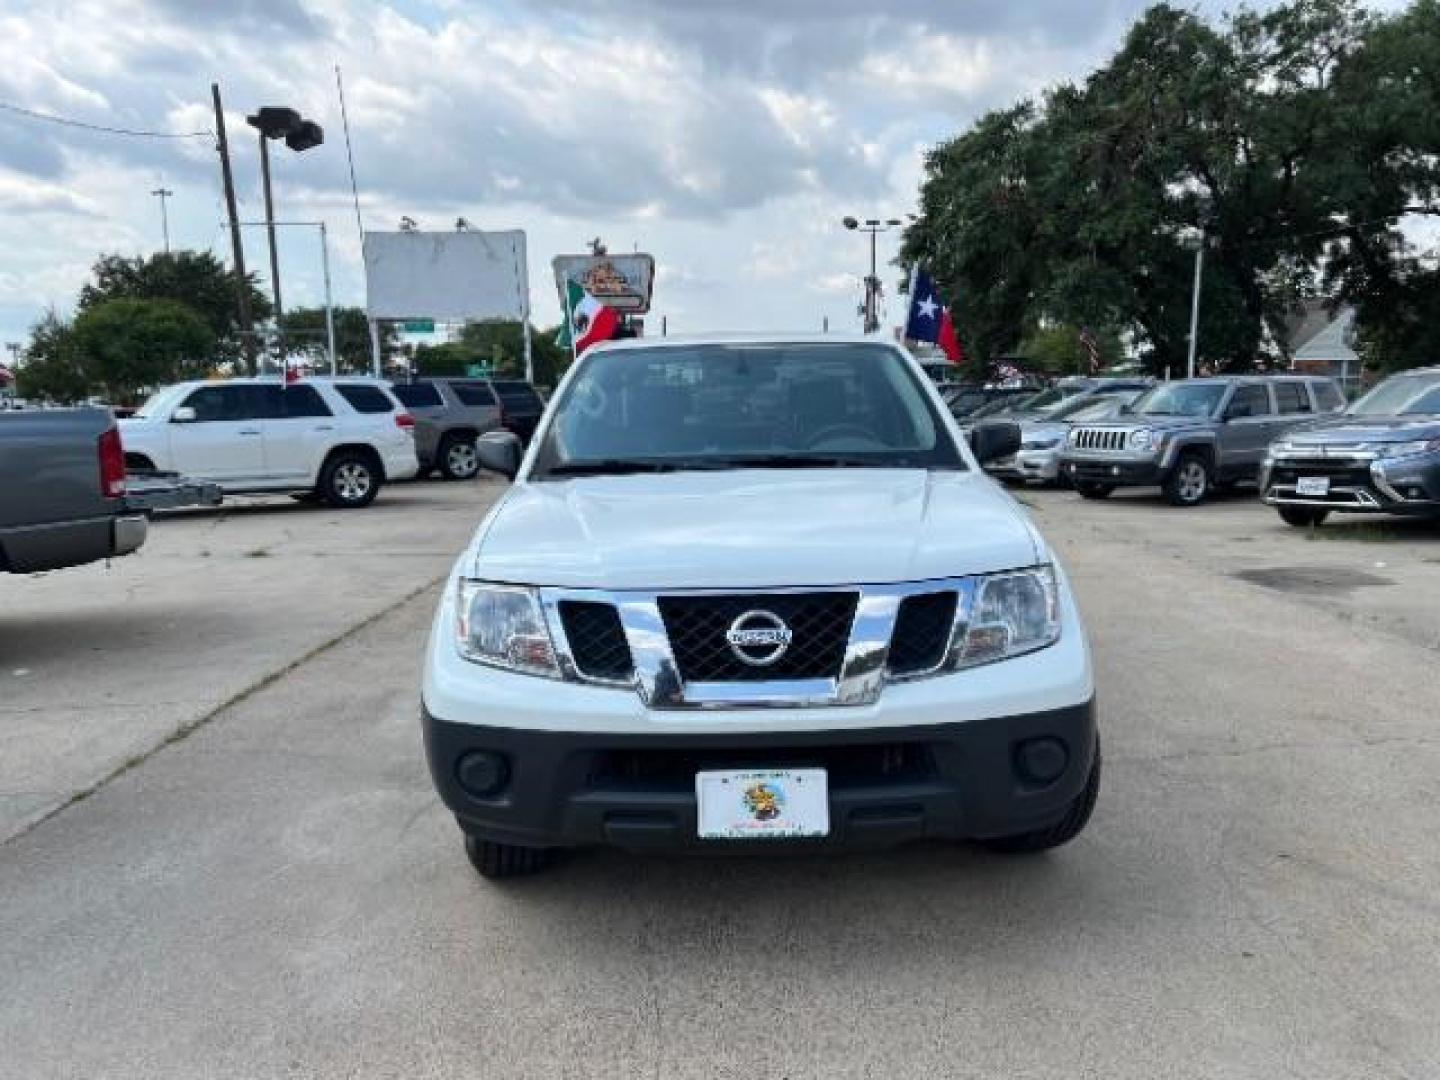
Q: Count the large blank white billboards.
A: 1